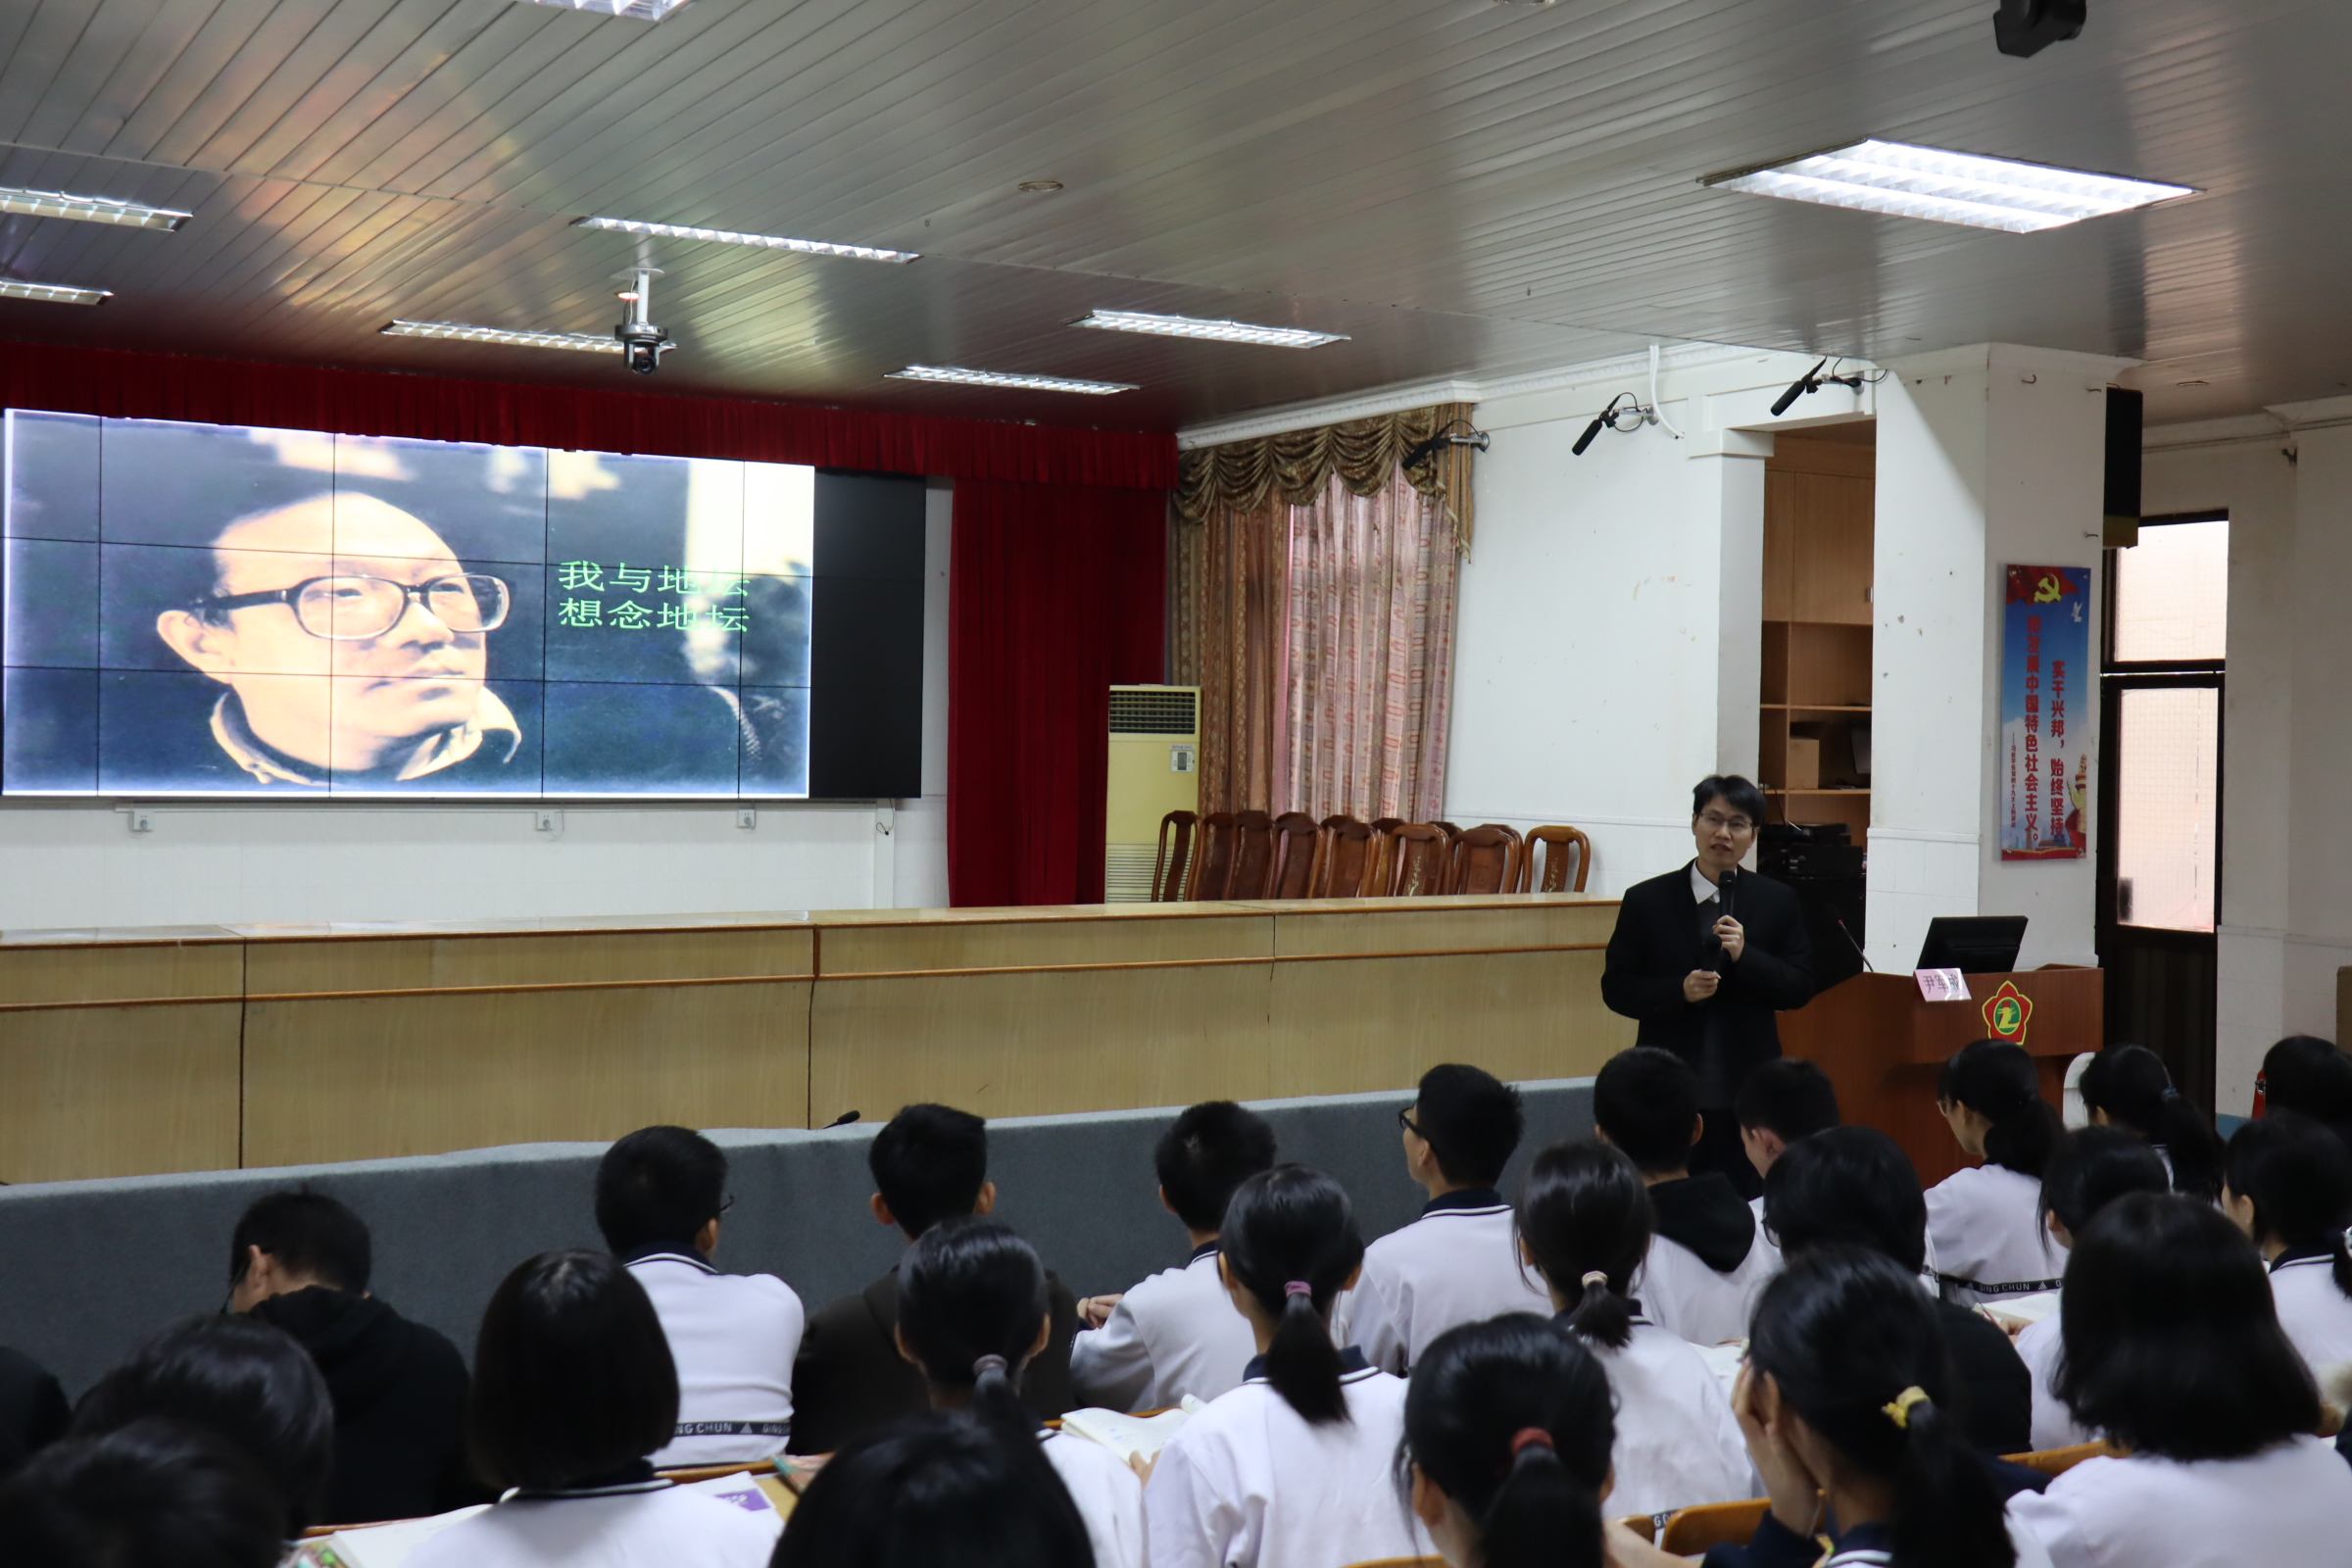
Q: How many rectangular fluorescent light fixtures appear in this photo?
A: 8